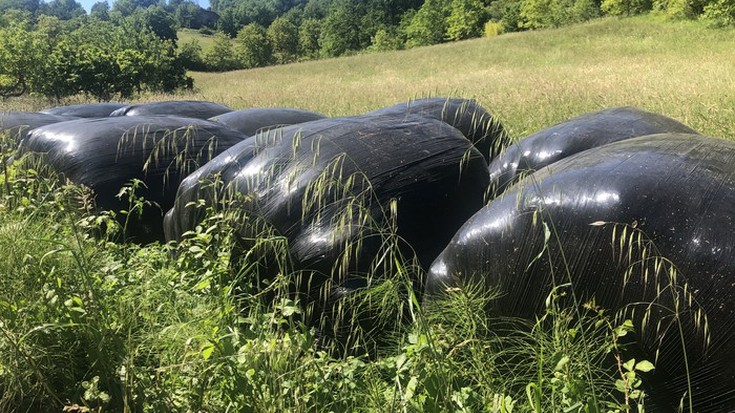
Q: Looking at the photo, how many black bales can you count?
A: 9